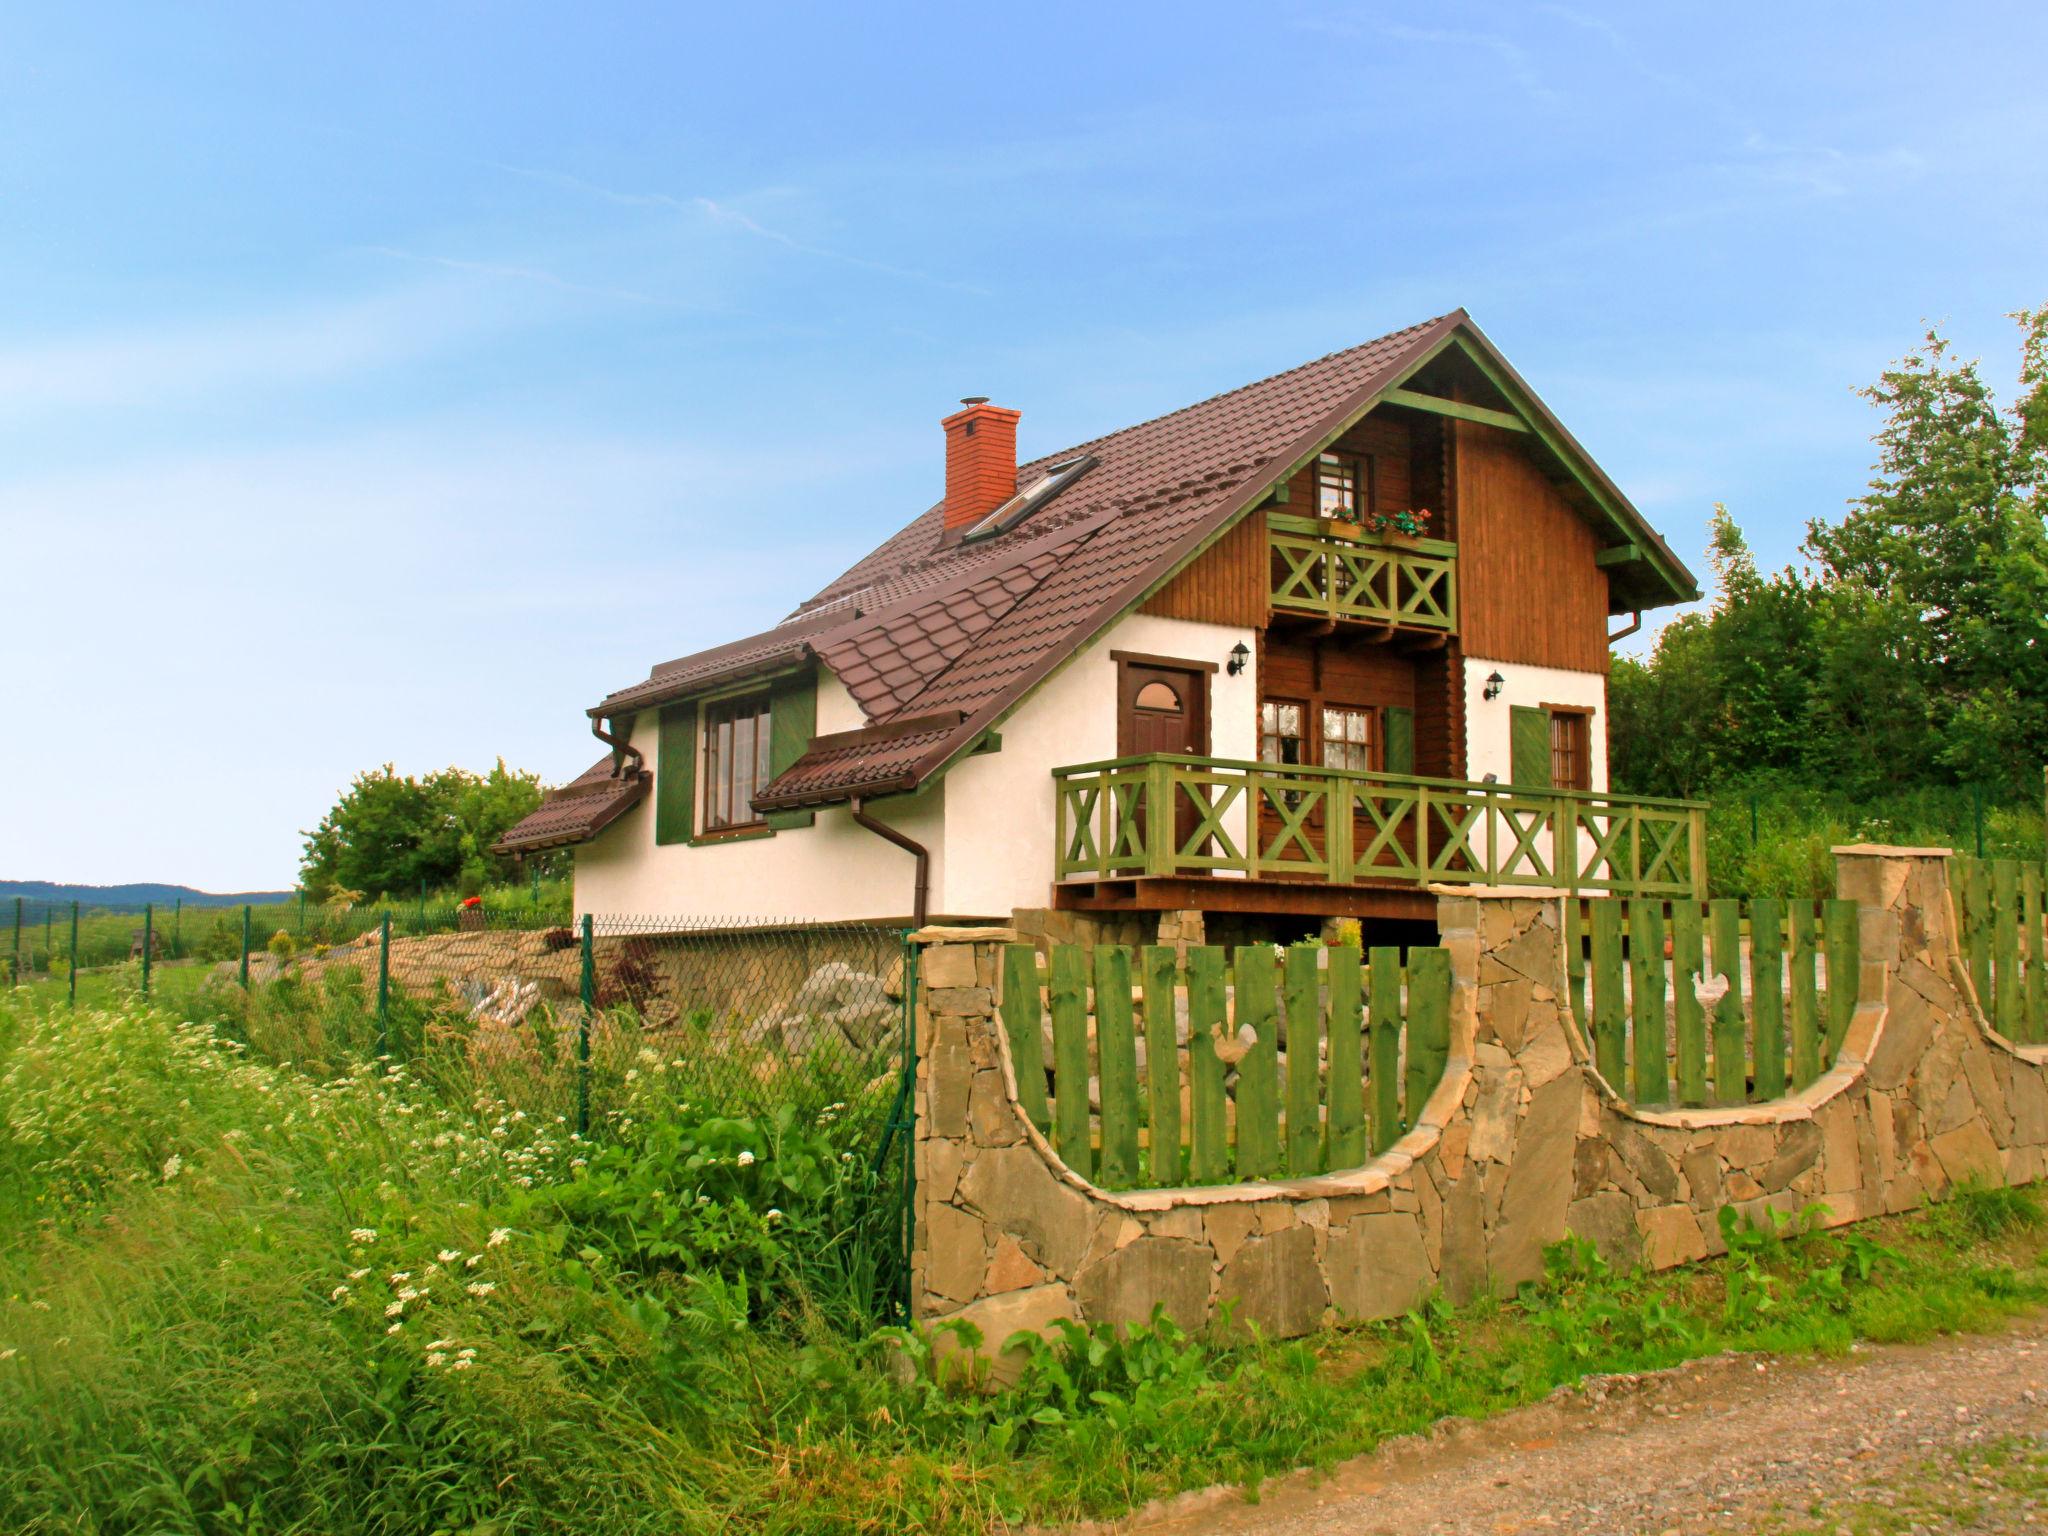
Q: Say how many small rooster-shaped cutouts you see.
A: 2